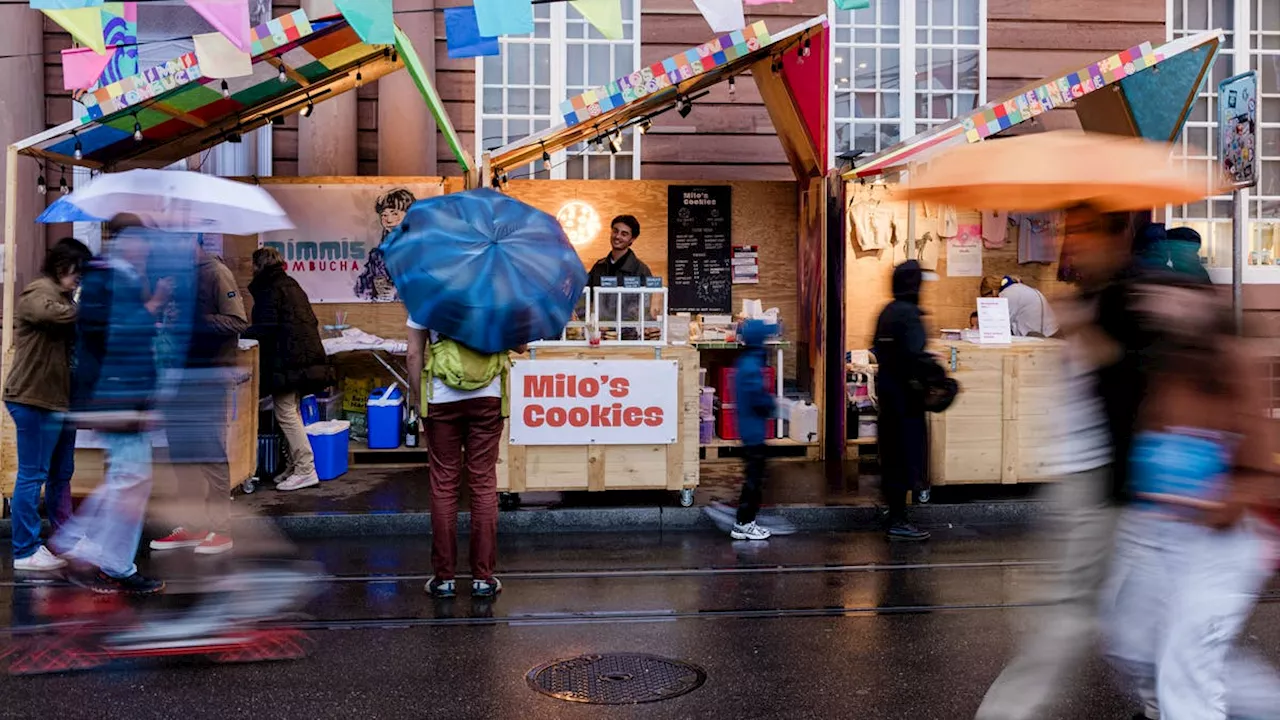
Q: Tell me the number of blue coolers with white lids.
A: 2